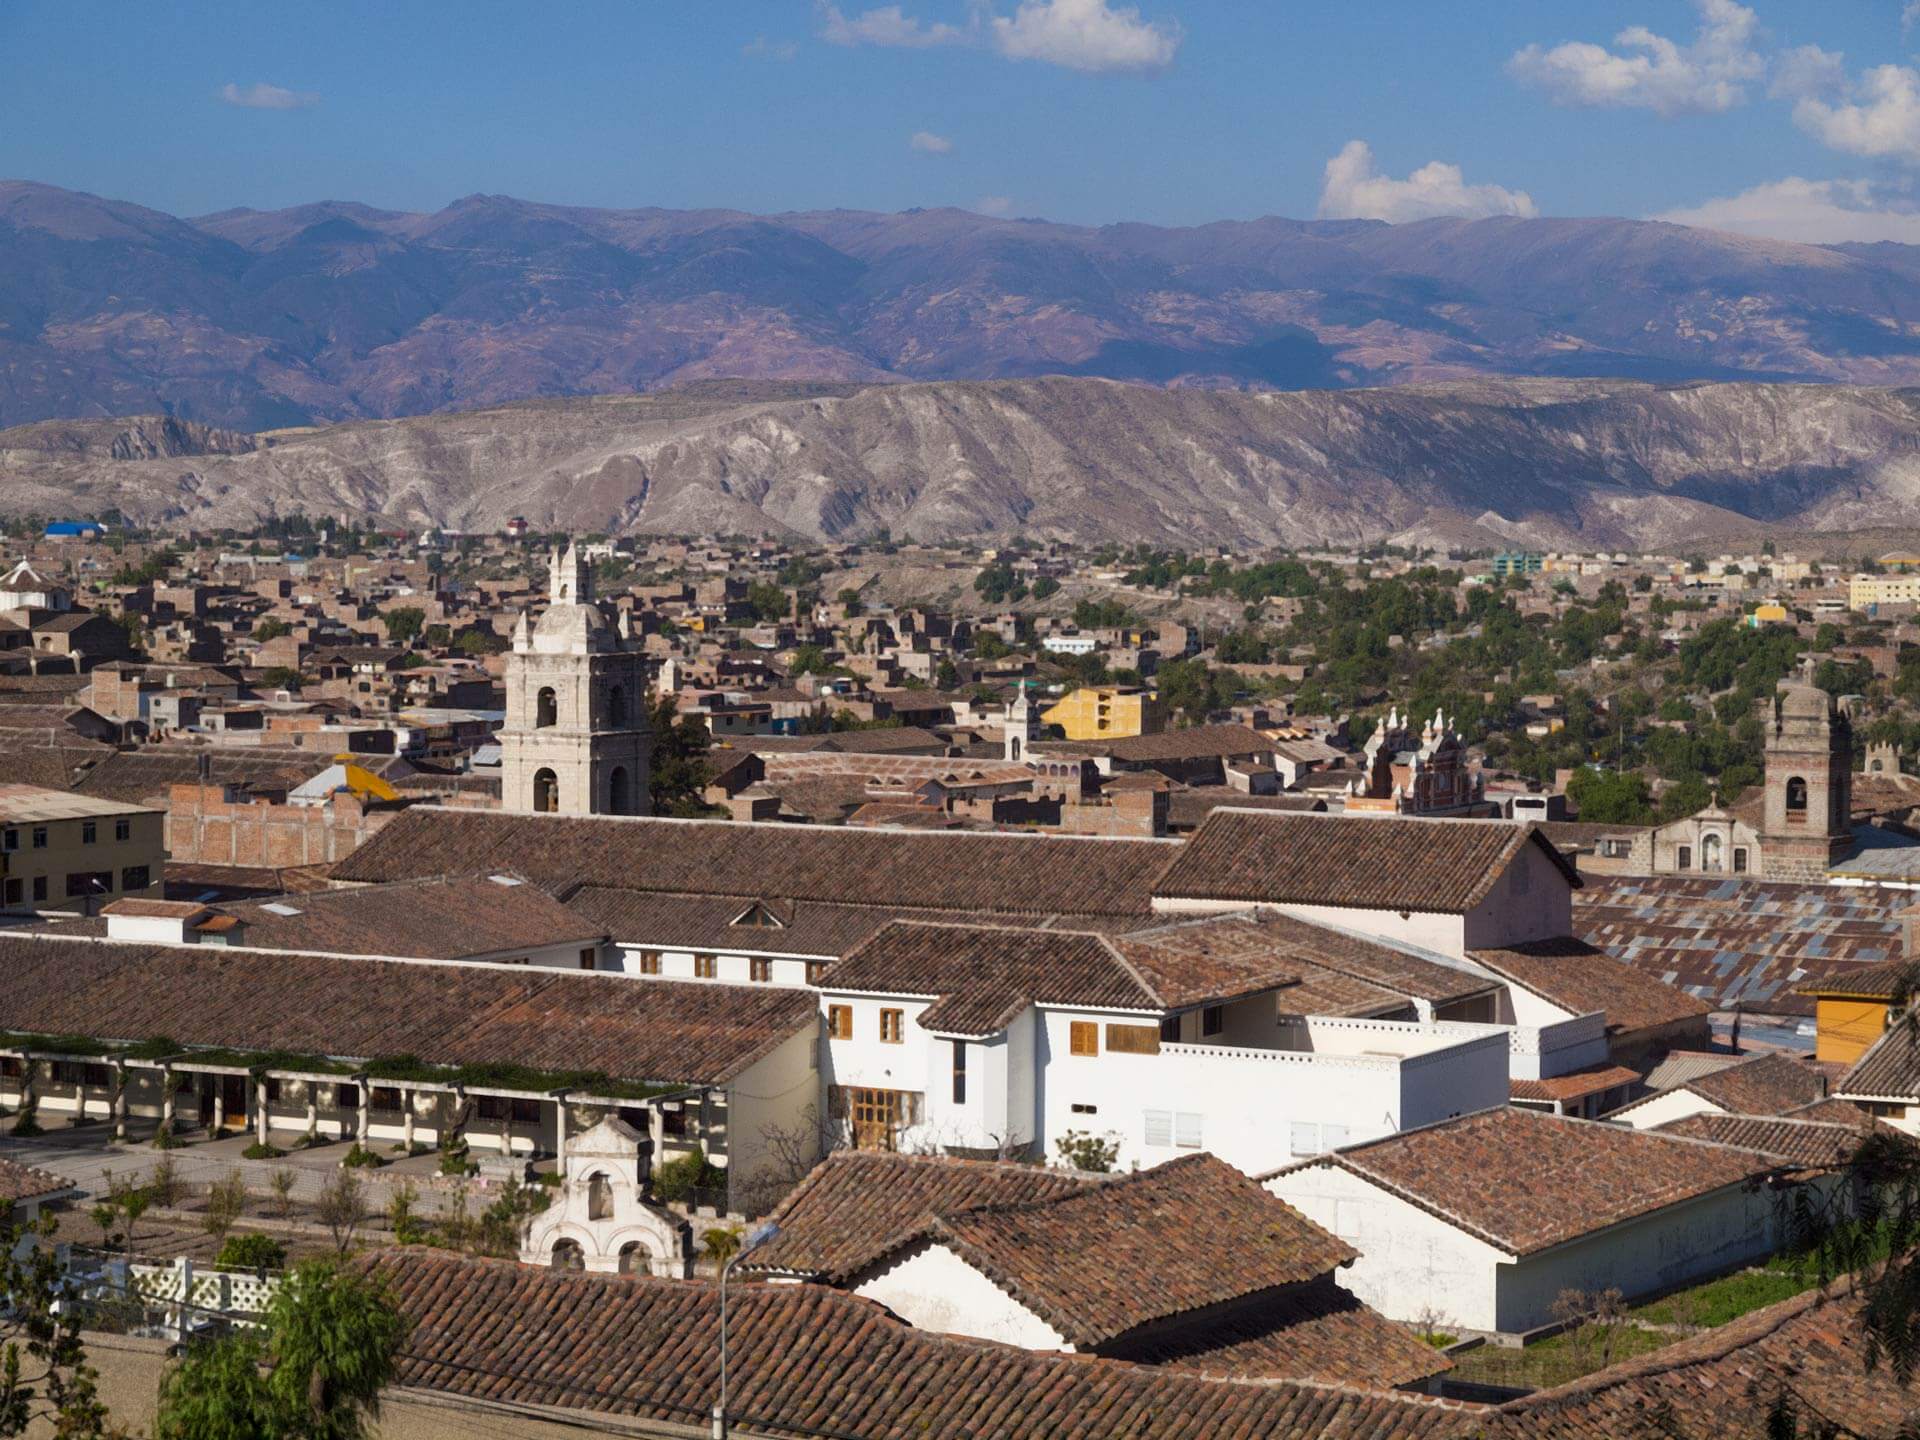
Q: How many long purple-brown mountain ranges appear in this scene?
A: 1